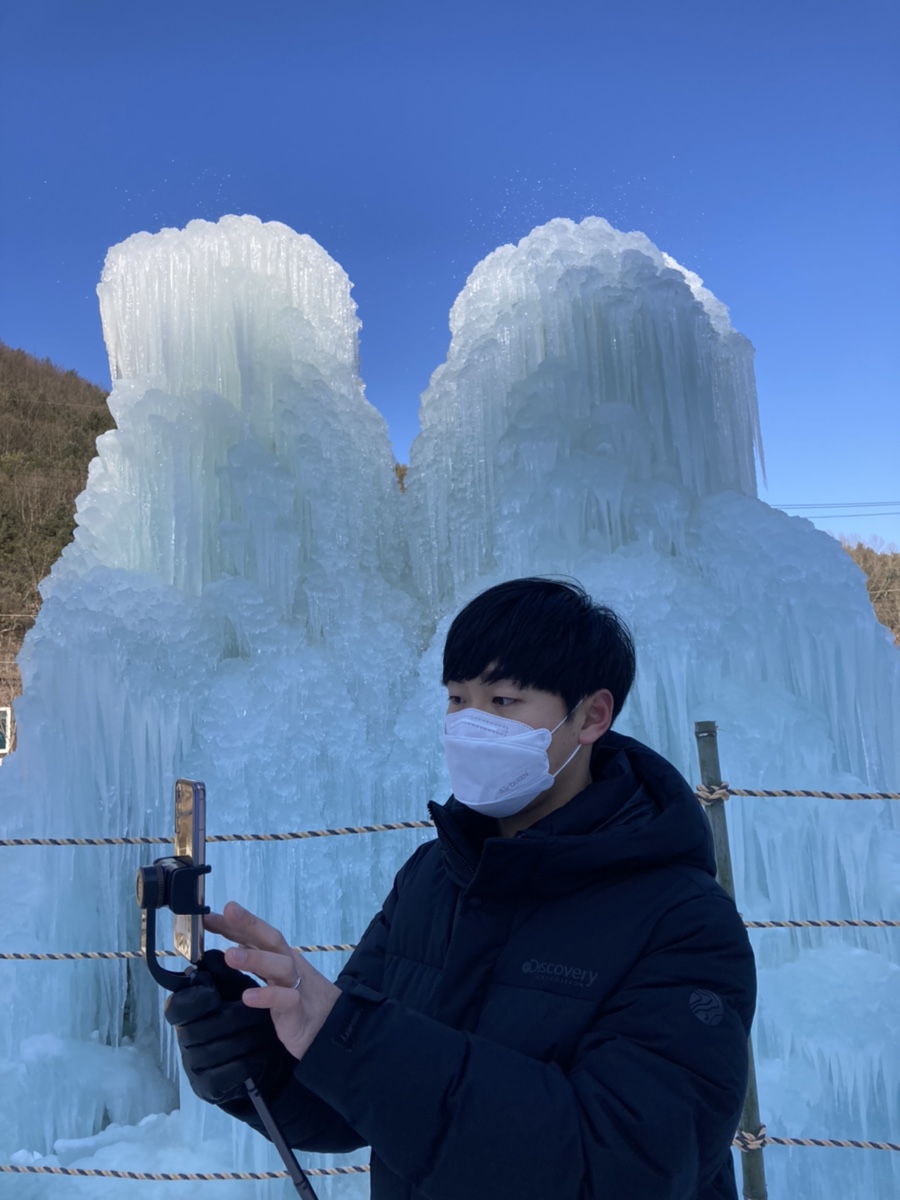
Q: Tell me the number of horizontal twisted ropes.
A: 3